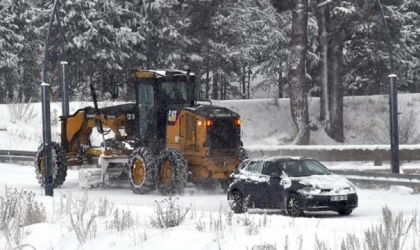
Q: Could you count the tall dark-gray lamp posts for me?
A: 3